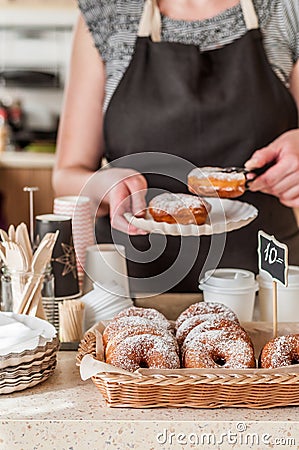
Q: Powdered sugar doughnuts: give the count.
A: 11